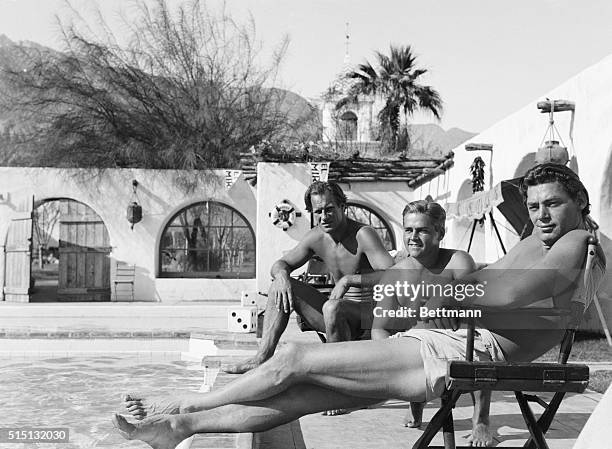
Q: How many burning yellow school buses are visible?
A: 0